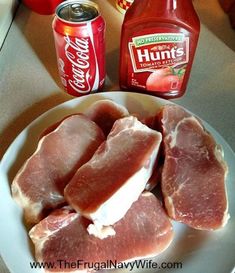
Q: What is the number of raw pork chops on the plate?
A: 5